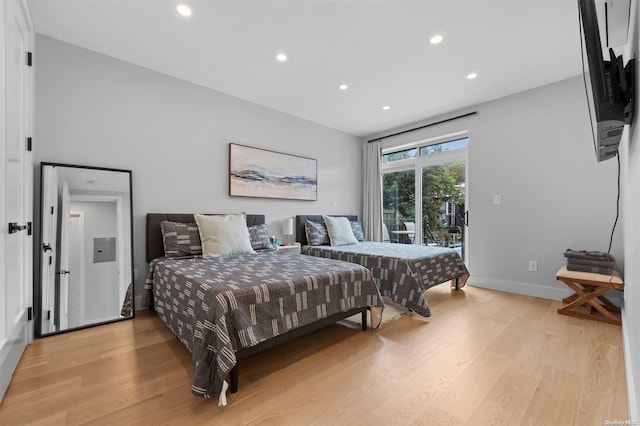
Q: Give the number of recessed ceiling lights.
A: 6